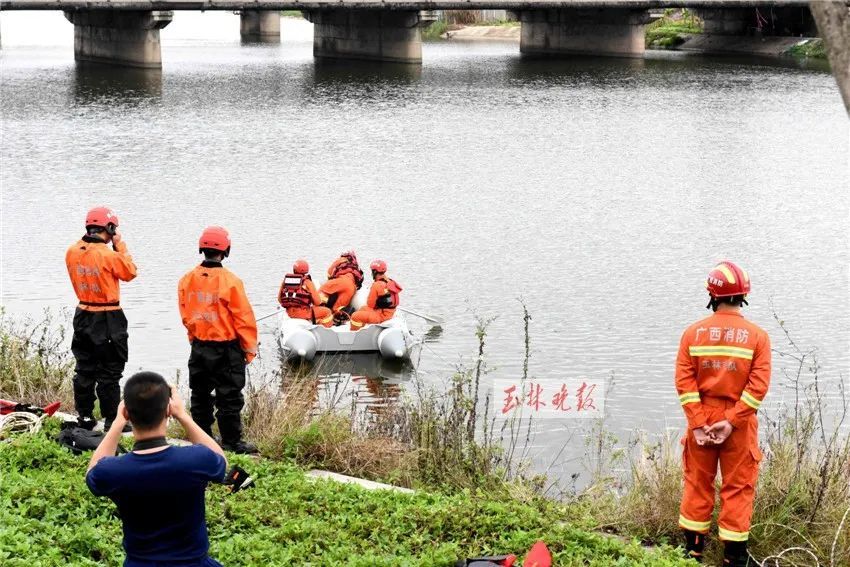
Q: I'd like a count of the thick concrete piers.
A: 4